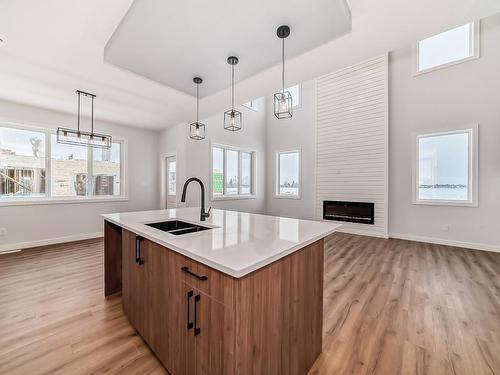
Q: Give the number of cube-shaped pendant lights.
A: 3